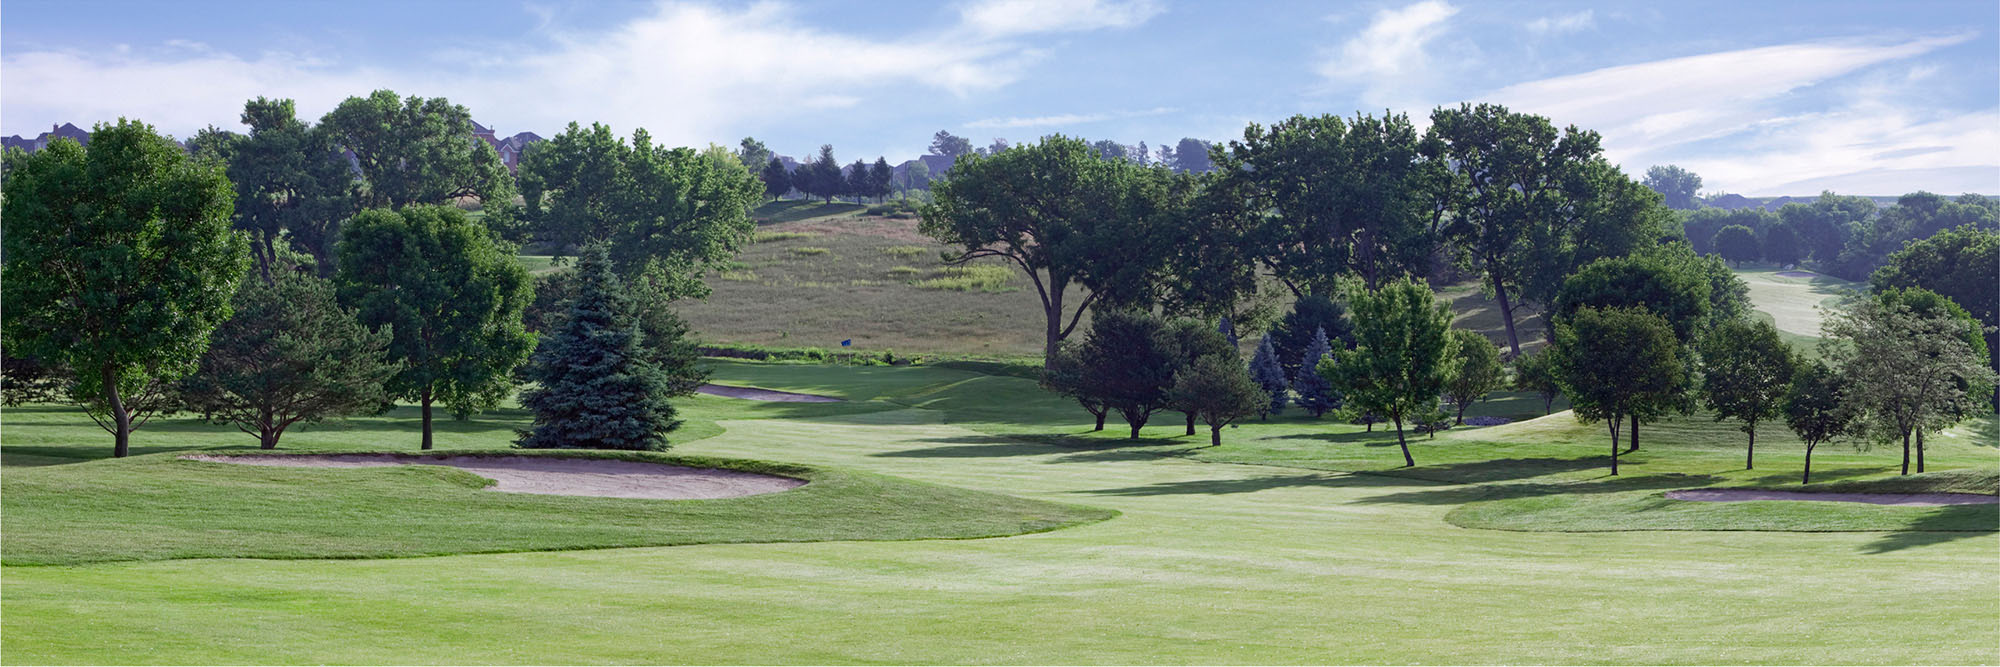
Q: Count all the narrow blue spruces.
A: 2